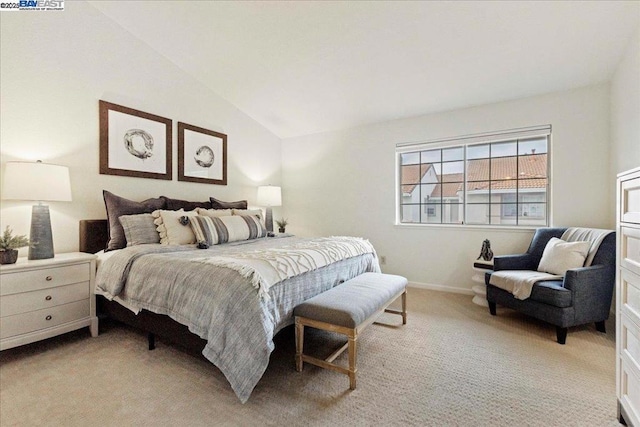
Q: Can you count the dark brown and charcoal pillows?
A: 3